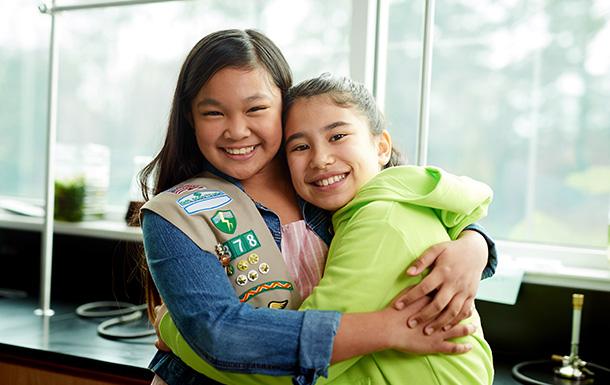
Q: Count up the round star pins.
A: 6